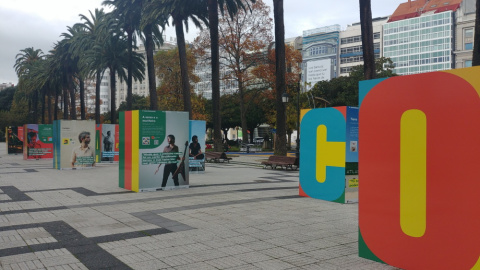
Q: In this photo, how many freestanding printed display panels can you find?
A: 8